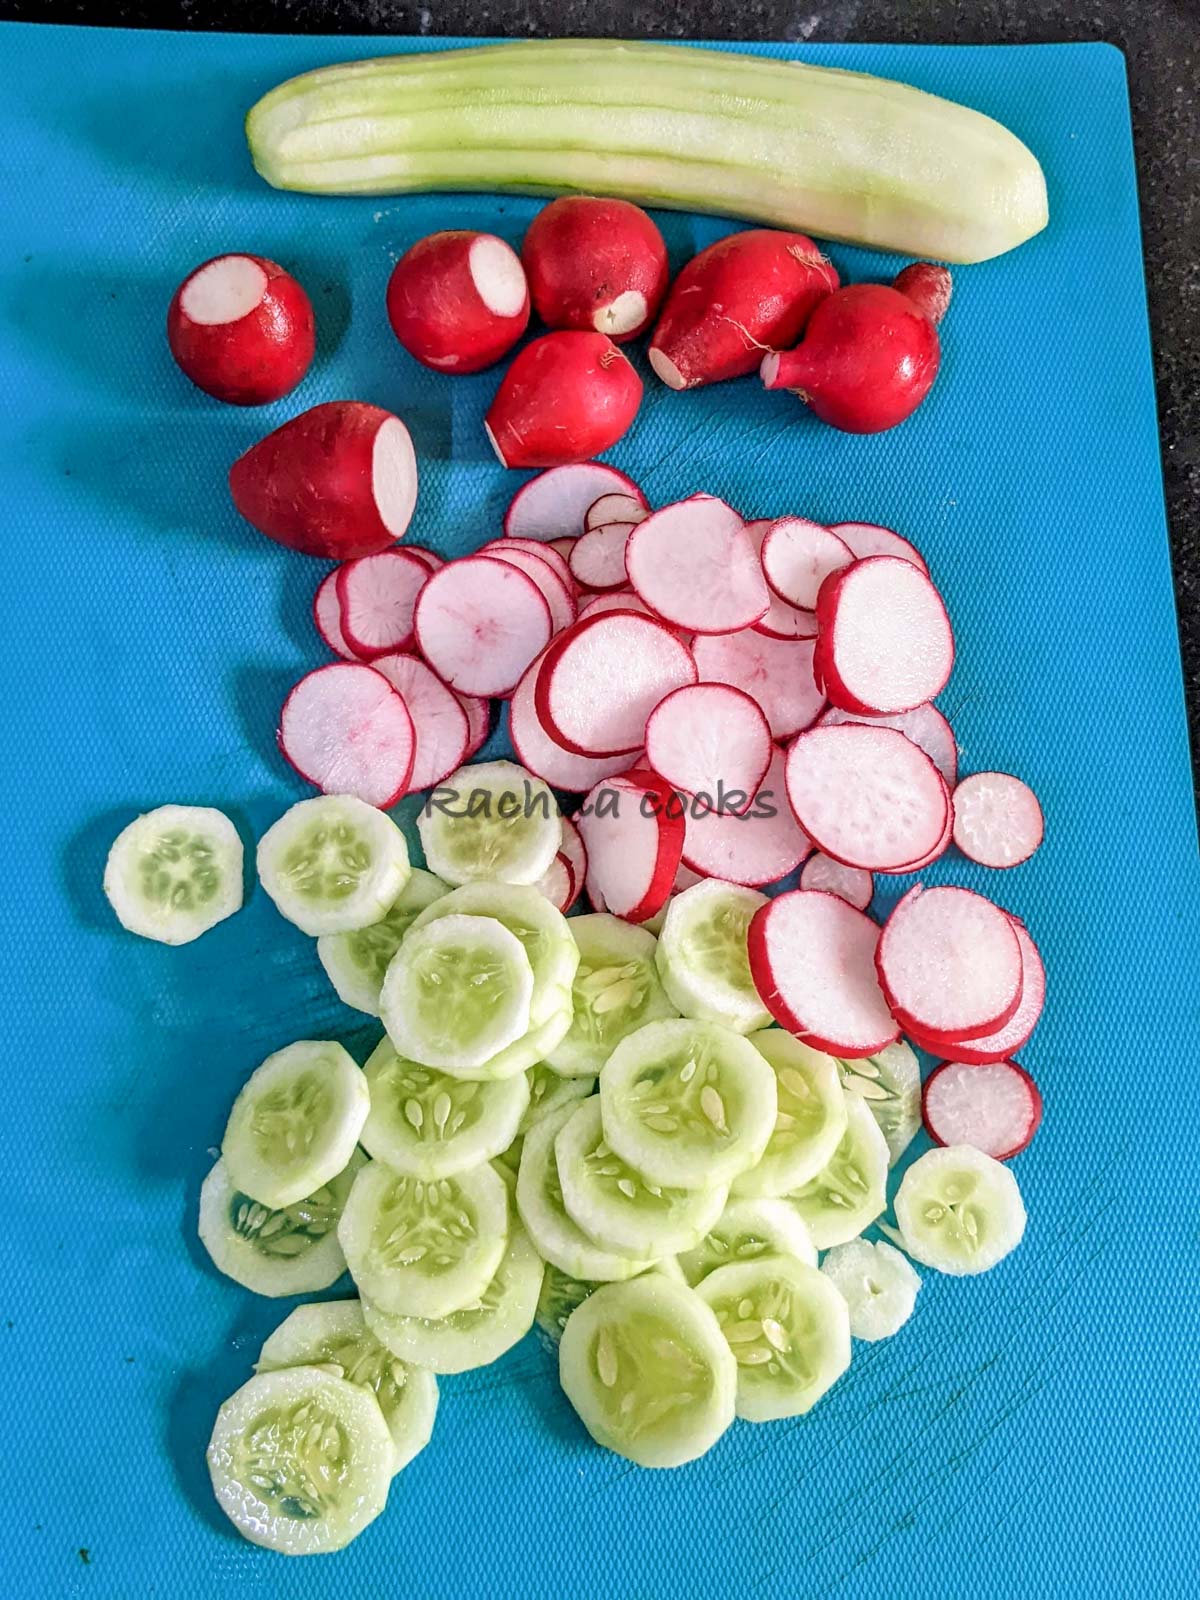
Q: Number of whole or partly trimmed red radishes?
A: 8